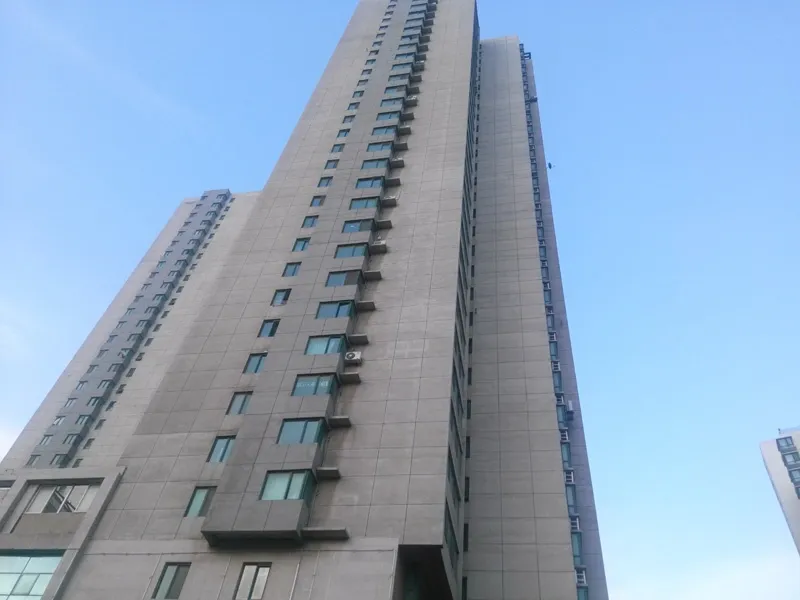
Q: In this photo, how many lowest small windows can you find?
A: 2